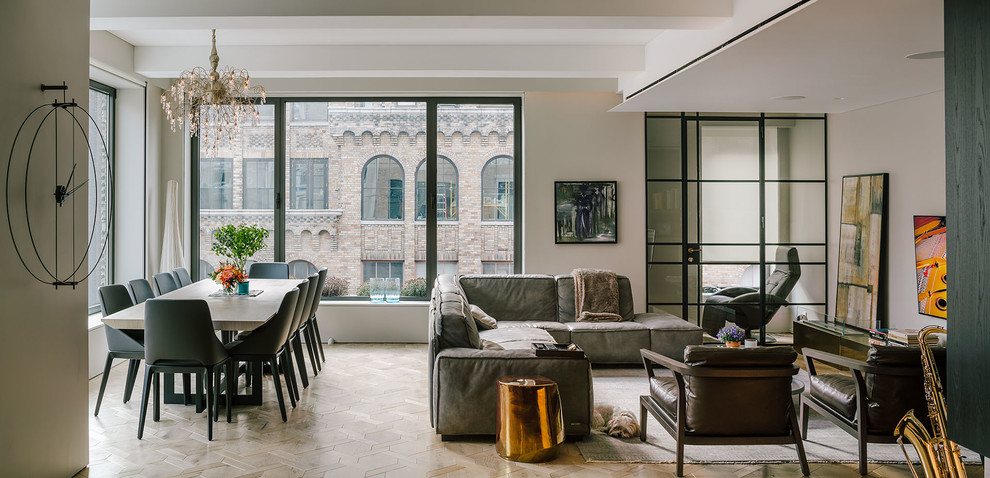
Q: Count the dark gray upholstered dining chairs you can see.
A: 10